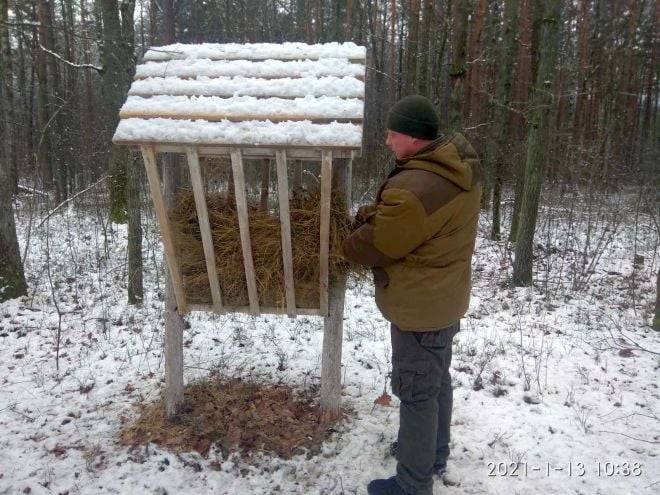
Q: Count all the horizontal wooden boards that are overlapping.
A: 5